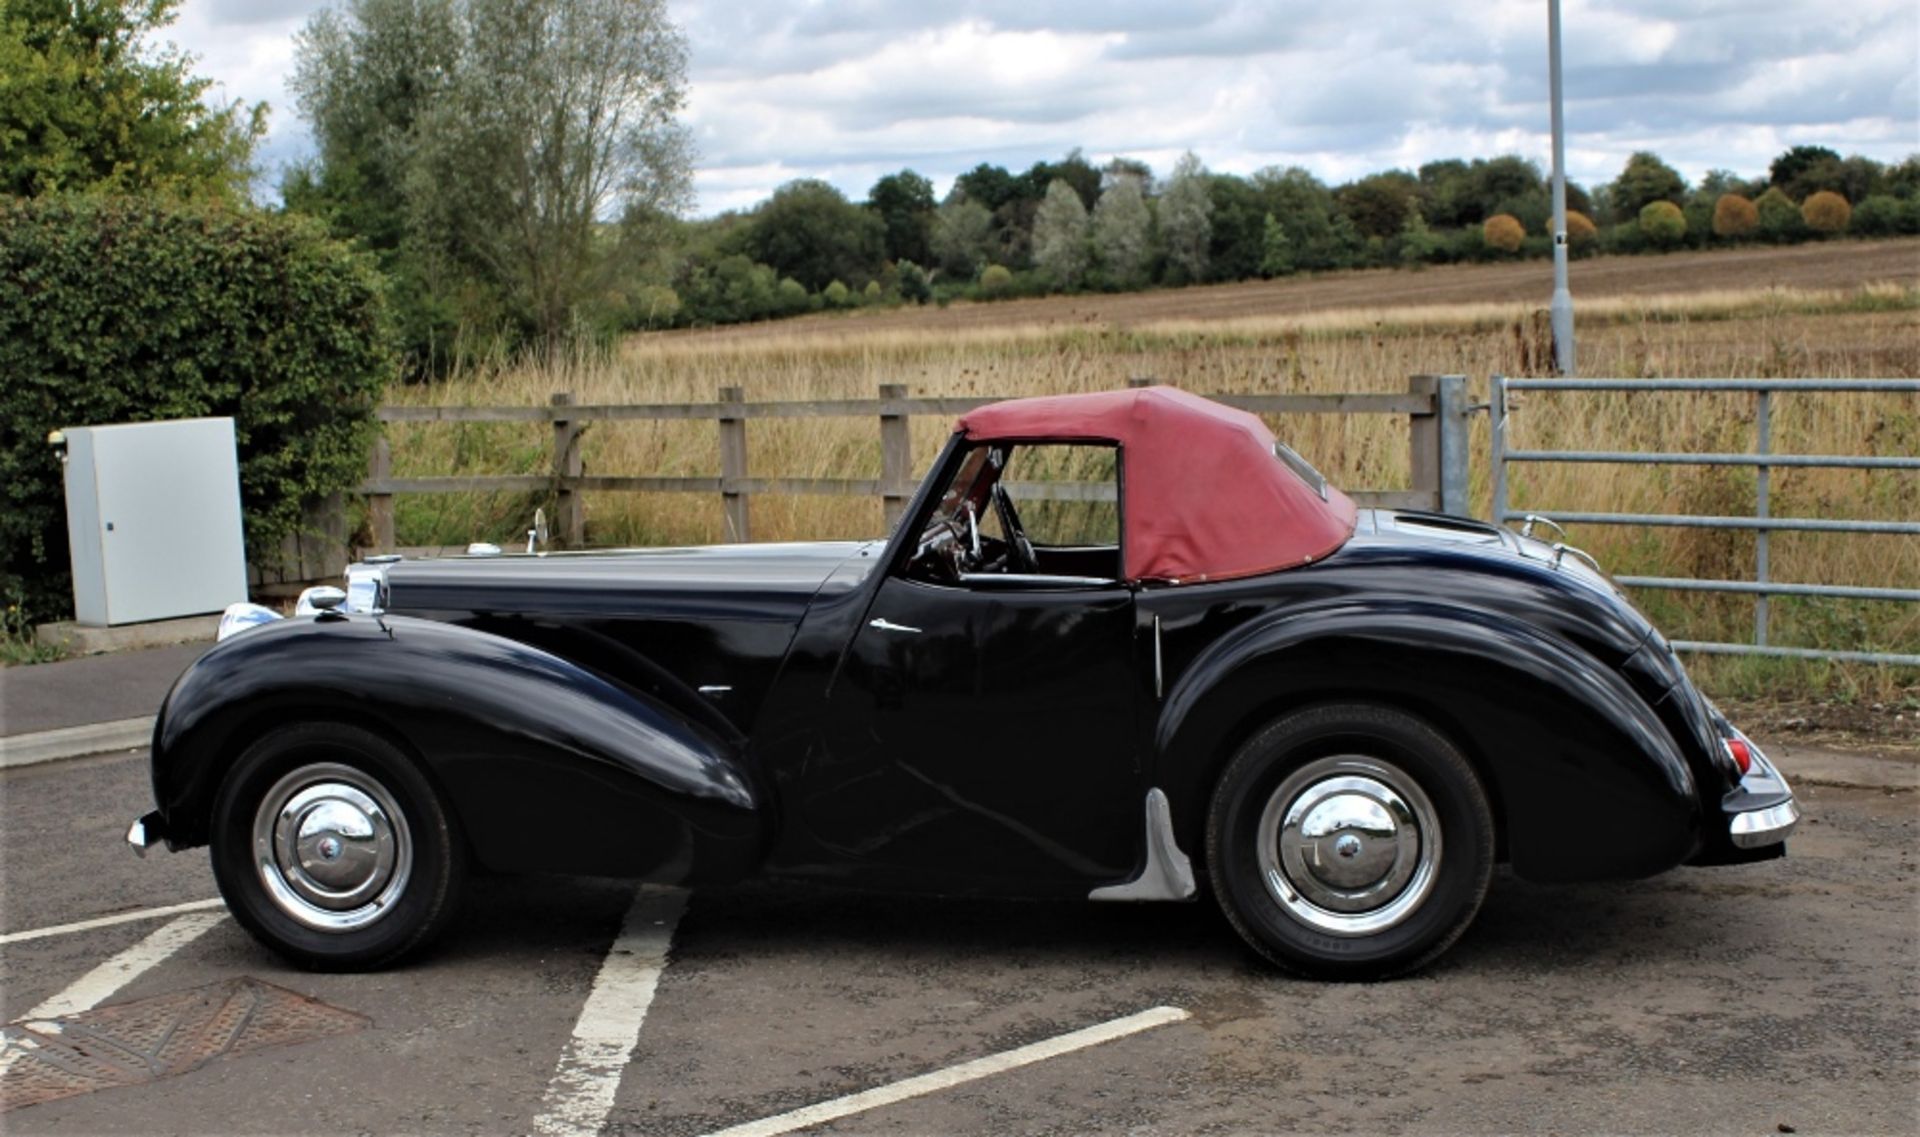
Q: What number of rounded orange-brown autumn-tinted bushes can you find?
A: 4